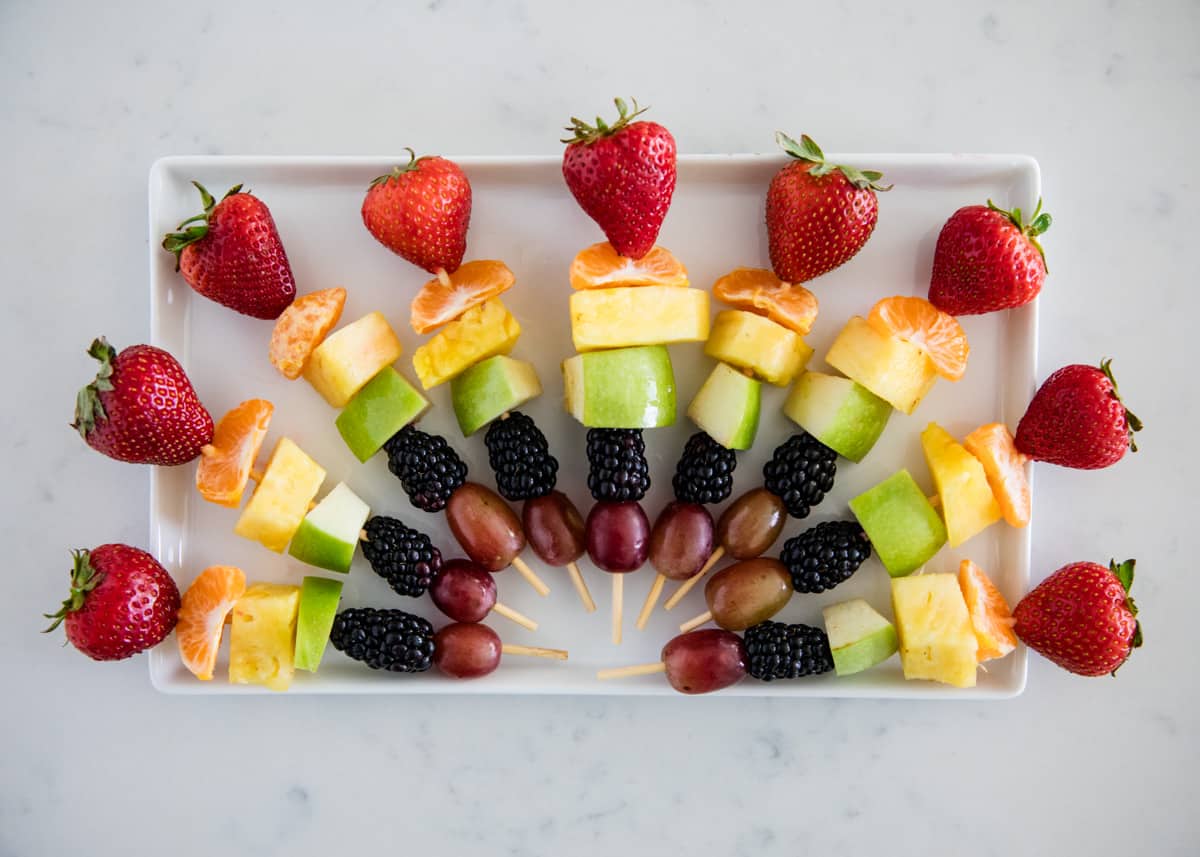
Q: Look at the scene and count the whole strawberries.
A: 9